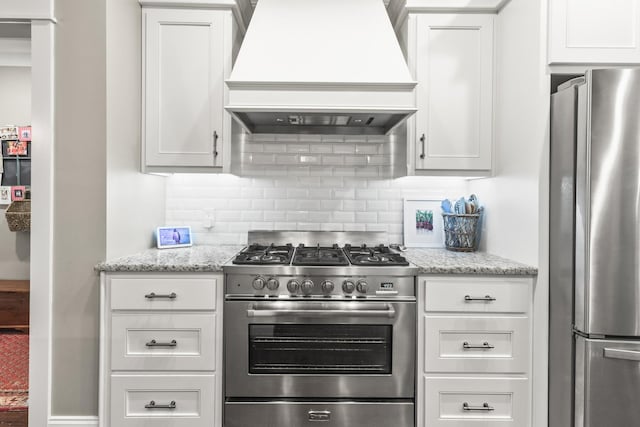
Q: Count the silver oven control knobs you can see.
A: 7